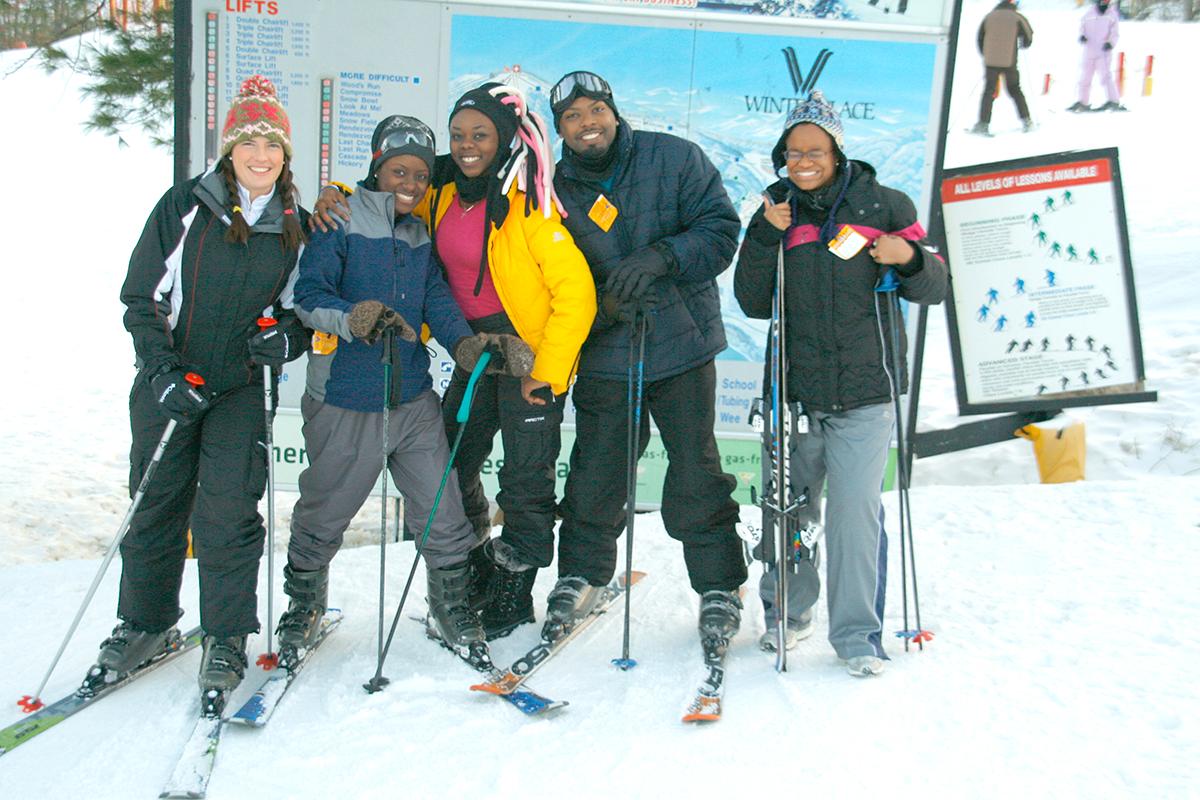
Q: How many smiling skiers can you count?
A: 5